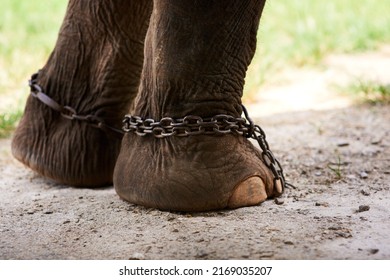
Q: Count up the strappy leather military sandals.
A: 0